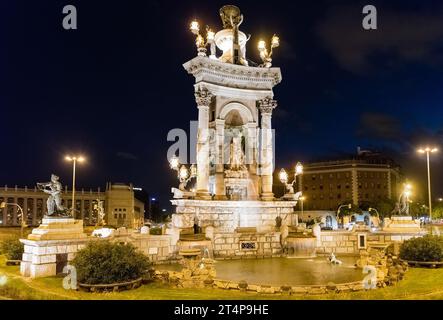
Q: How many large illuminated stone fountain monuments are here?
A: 1